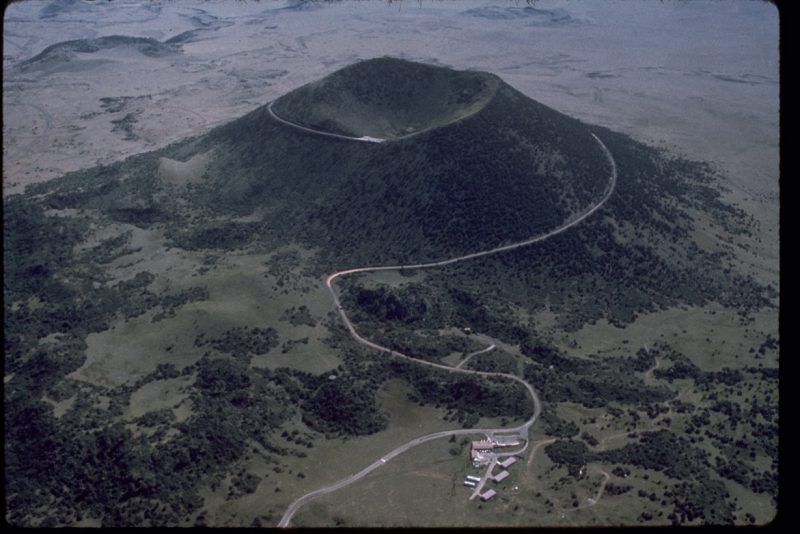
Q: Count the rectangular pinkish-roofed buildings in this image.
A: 3